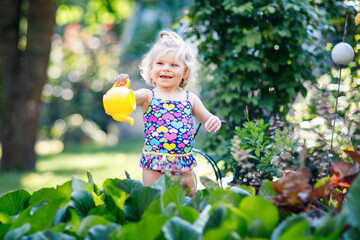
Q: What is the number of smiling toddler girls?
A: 1